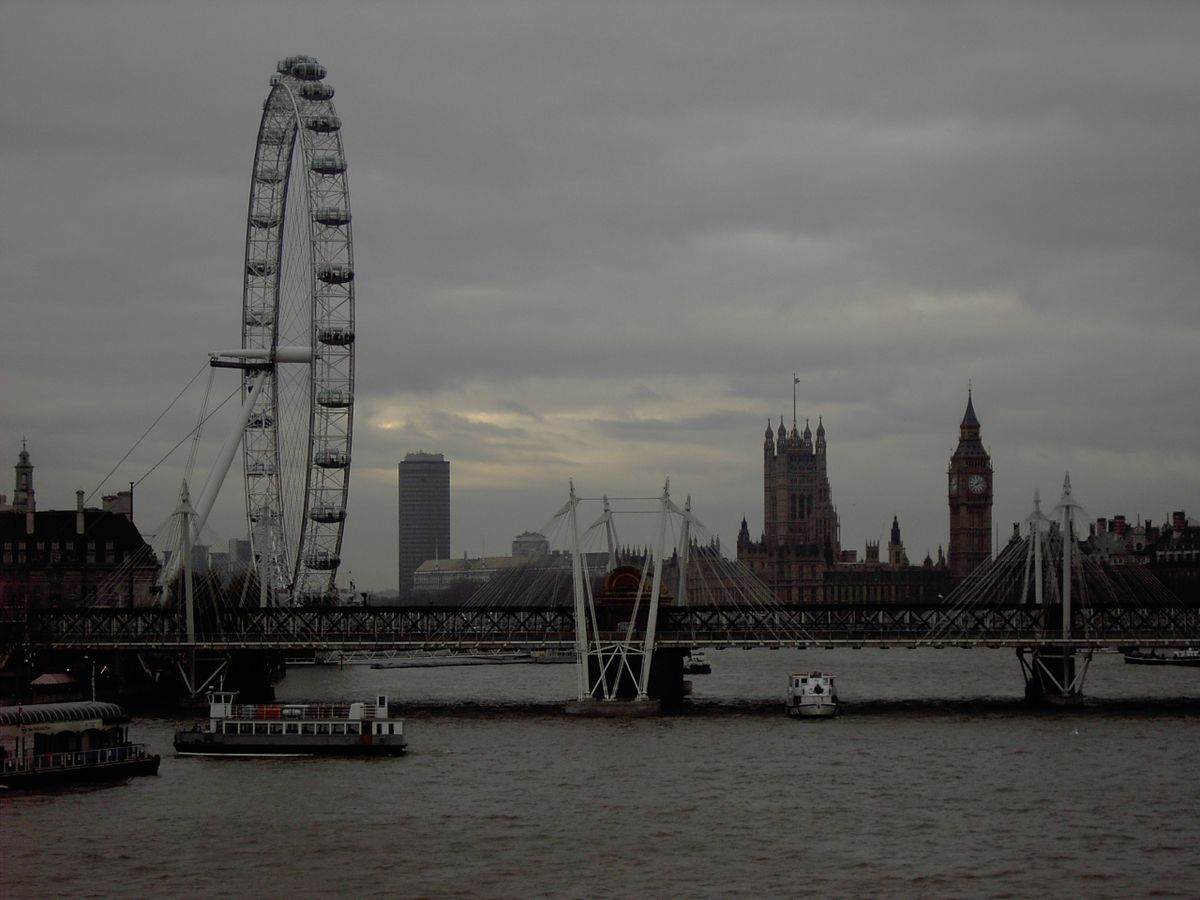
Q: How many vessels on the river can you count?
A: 5